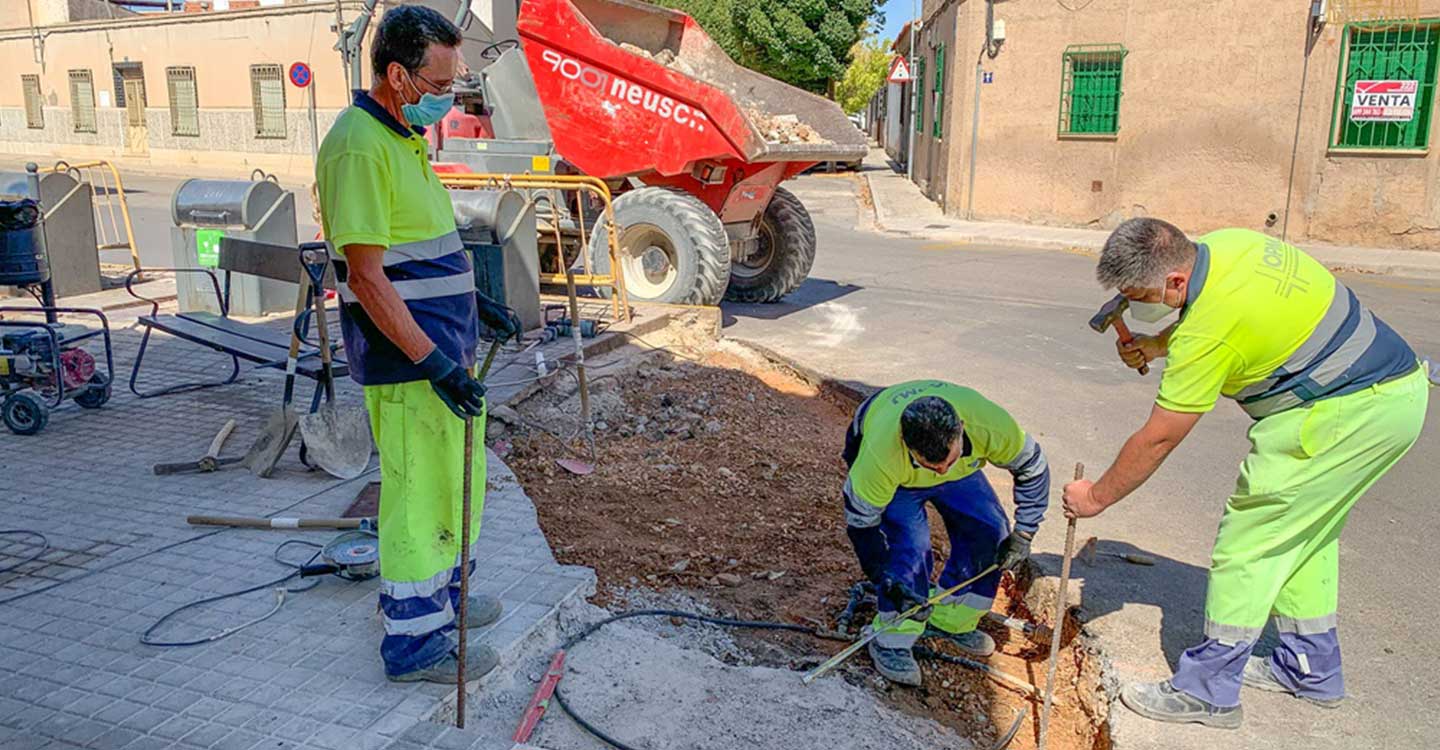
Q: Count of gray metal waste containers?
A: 3